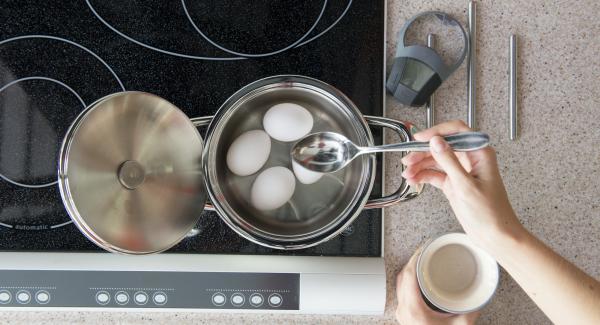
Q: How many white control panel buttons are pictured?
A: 11